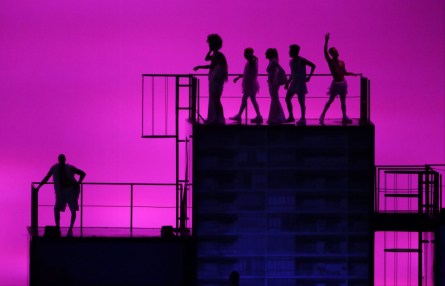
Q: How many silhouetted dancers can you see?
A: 6